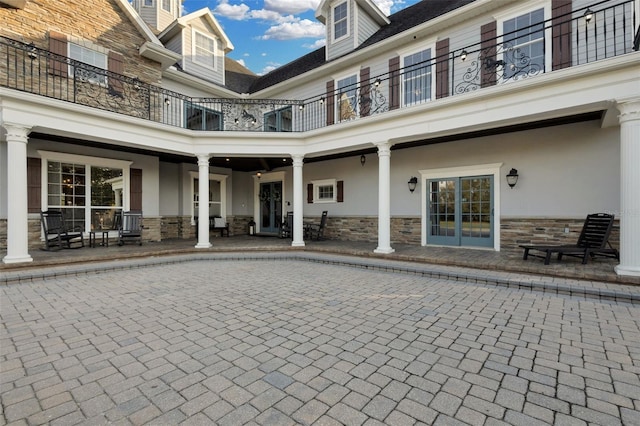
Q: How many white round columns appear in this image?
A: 5